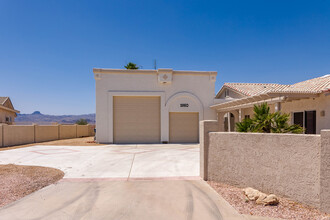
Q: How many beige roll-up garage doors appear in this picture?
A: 2